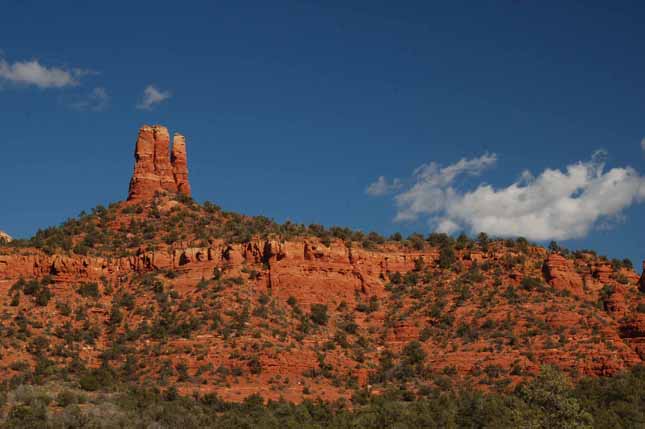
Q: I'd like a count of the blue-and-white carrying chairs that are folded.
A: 0